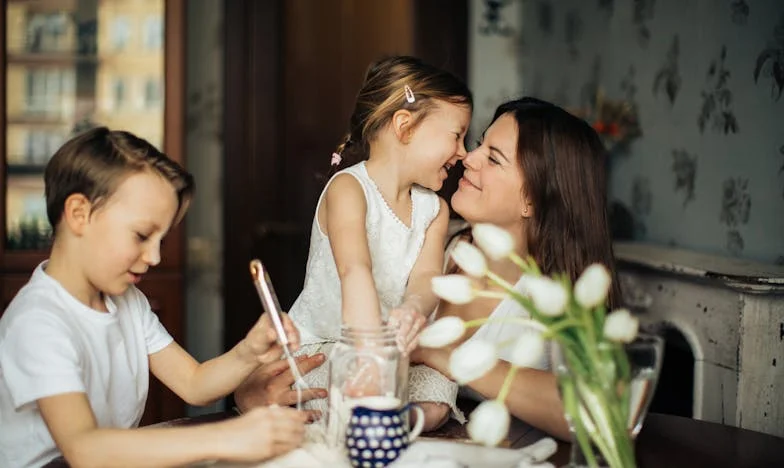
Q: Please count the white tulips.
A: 10